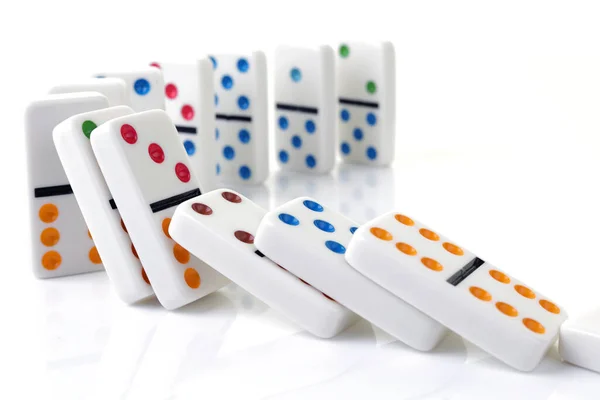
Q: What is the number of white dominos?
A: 13